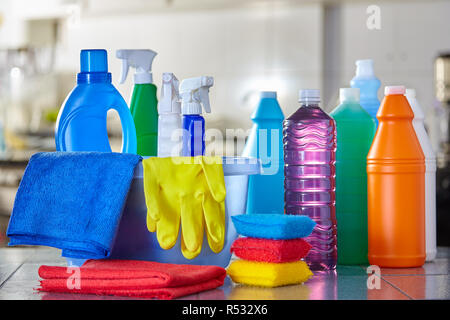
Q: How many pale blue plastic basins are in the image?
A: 1